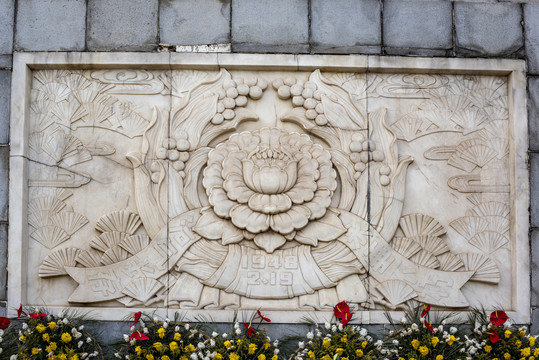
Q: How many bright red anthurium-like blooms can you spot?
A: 13